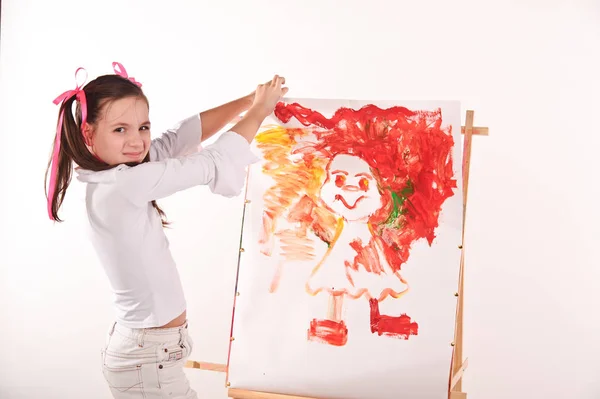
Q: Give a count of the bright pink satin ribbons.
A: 2